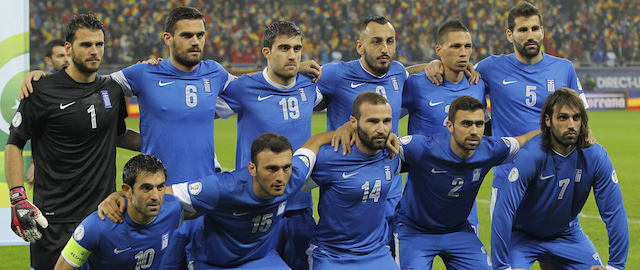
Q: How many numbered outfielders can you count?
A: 10